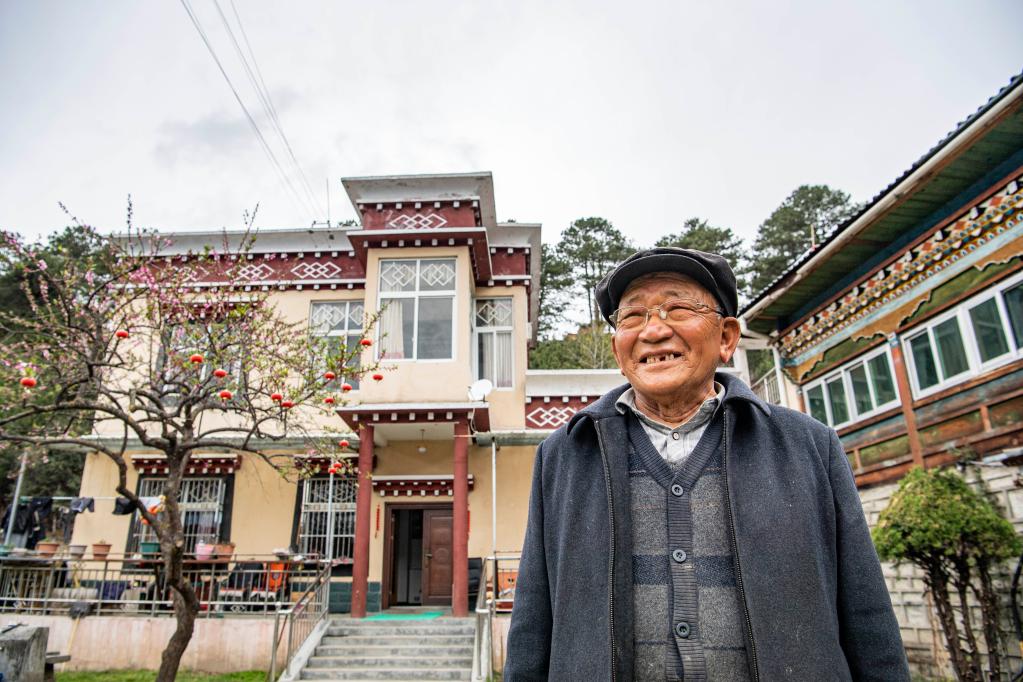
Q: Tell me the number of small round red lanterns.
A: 15